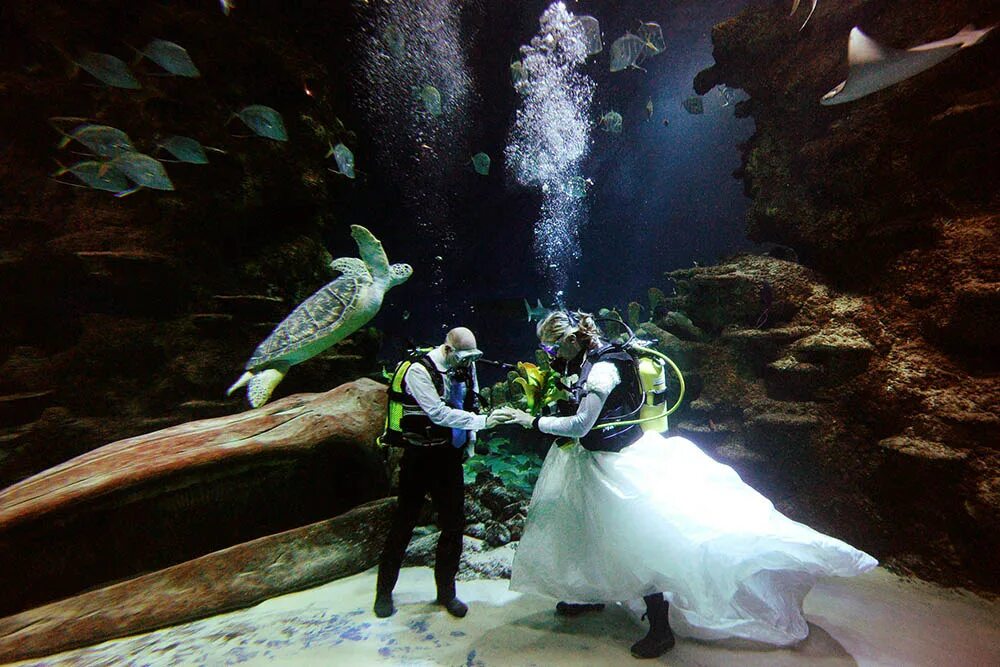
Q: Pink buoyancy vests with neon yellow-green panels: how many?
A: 0